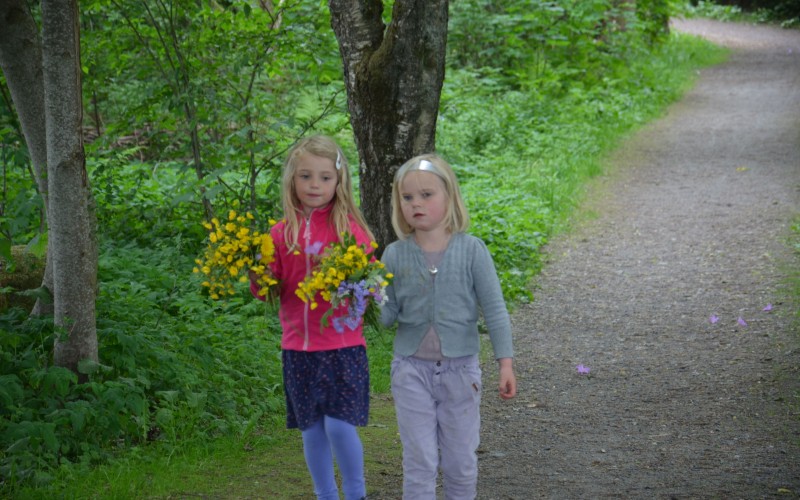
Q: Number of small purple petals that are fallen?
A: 4